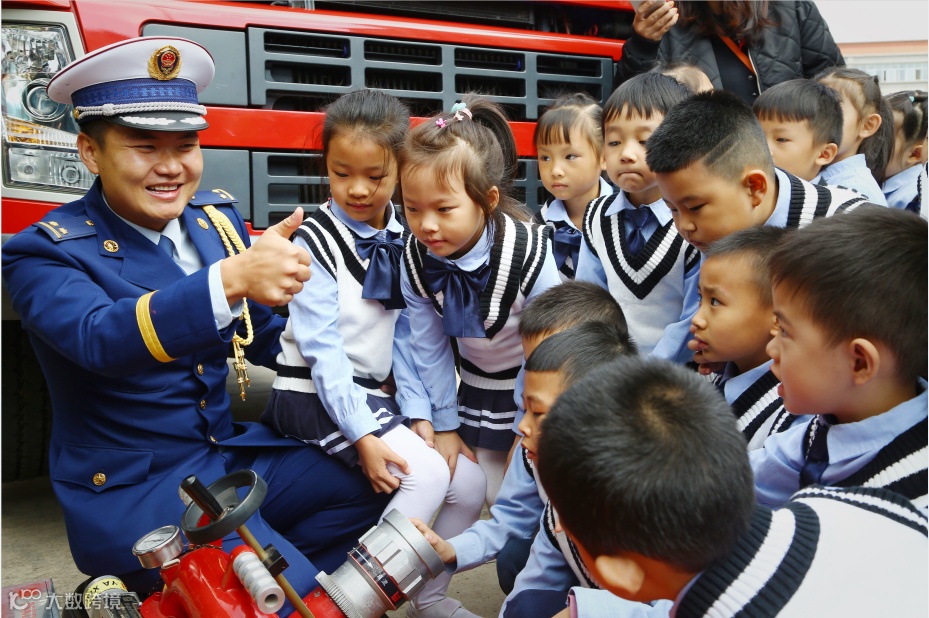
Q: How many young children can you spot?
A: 14